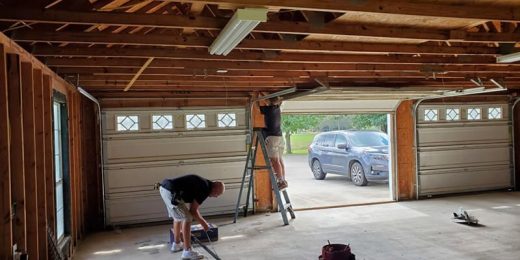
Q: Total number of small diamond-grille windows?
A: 8